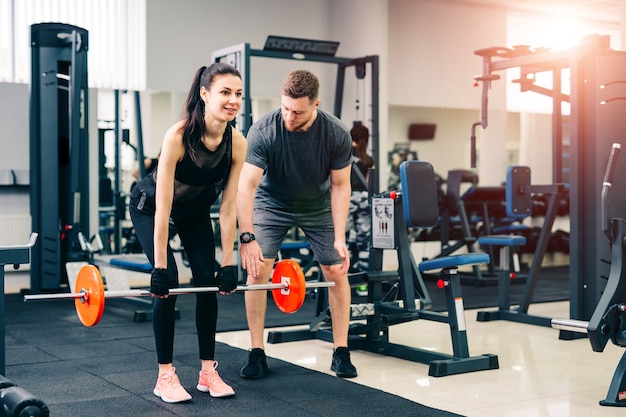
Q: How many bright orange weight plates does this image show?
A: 2